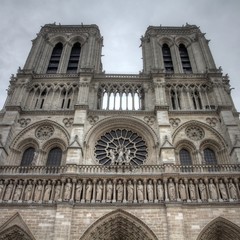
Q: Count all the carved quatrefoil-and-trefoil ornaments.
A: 6